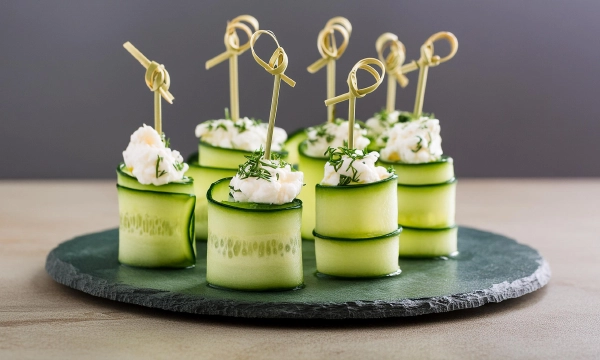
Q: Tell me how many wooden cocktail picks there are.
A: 7